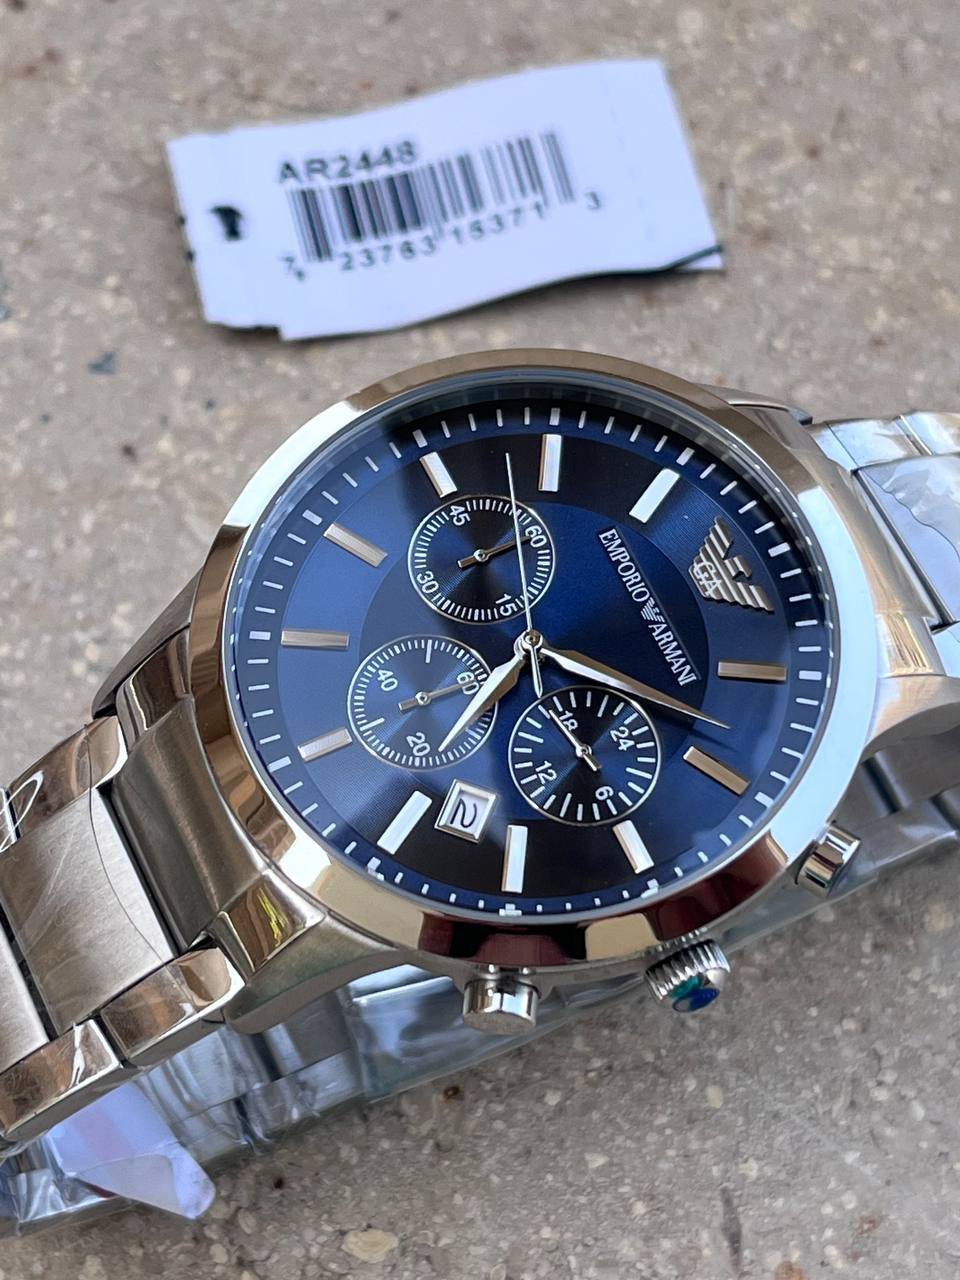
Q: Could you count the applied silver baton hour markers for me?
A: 11